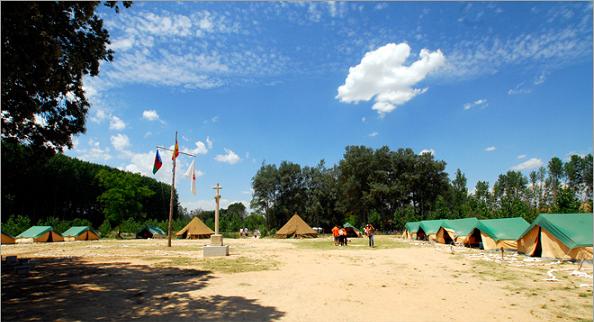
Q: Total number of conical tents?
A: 2